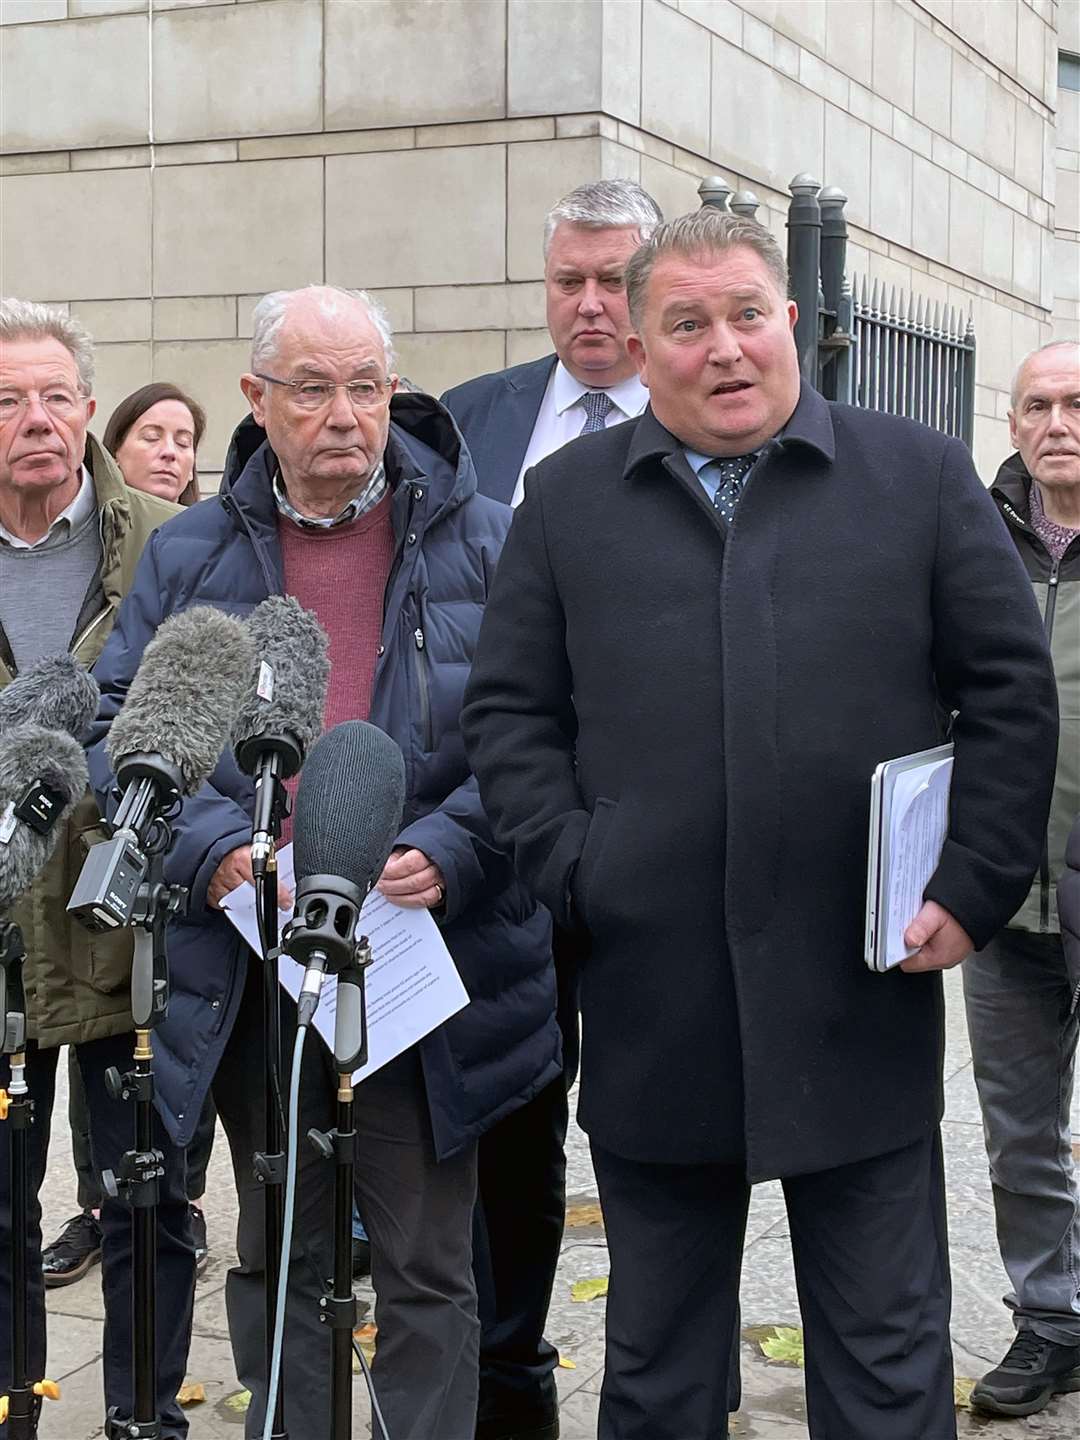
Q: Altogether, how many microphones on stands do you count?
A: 5